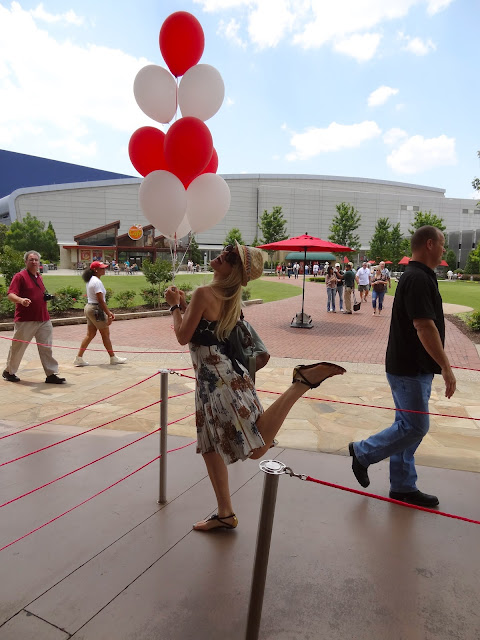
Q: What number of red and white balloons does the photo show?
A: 9